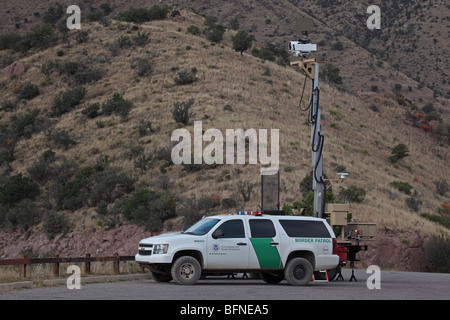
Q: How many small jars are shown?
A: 0